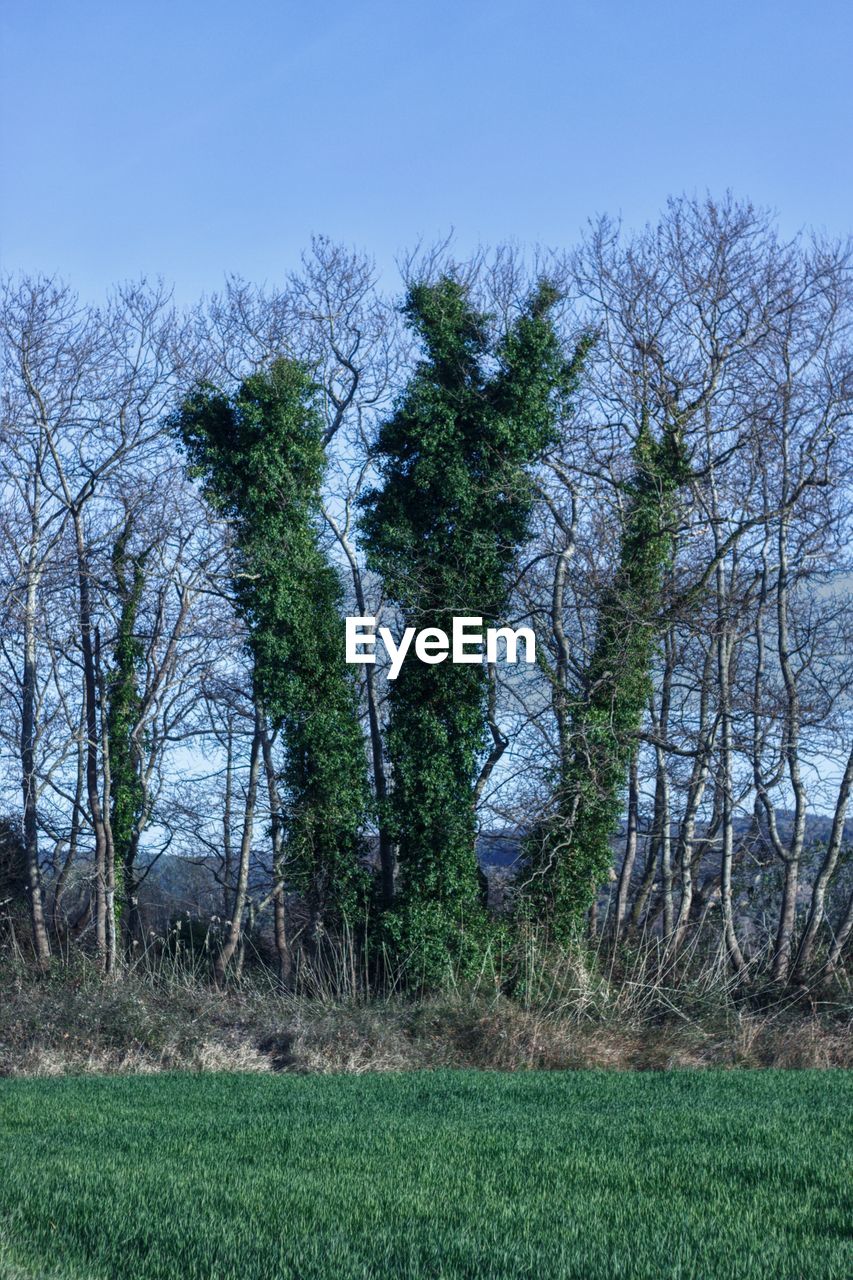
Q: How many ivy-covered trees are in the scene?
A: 4